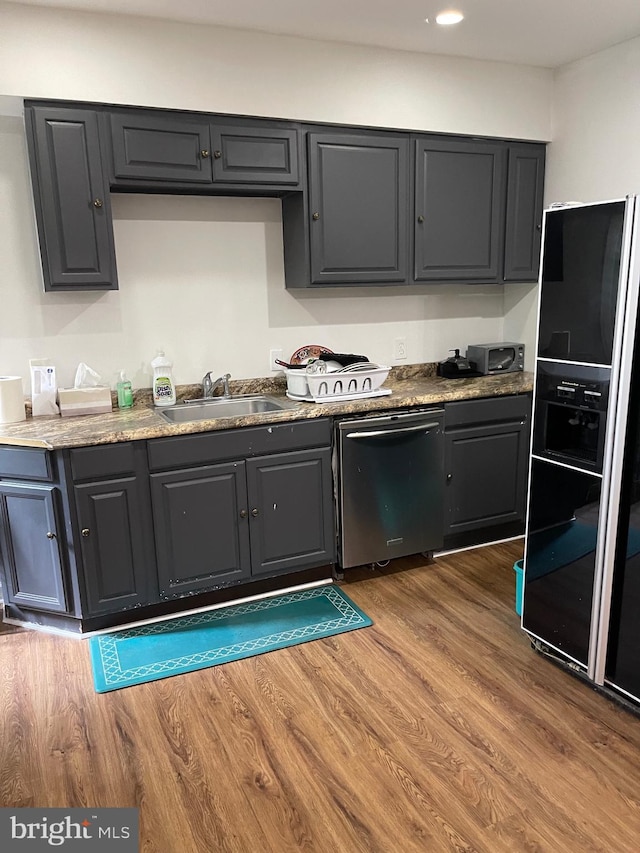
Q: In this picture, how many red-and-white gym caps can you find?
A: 0